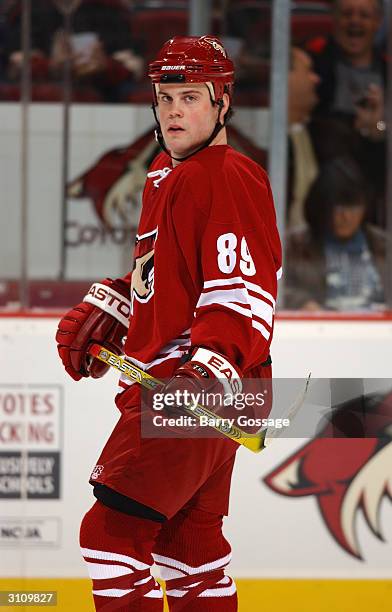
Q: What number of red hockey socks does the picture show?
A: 2